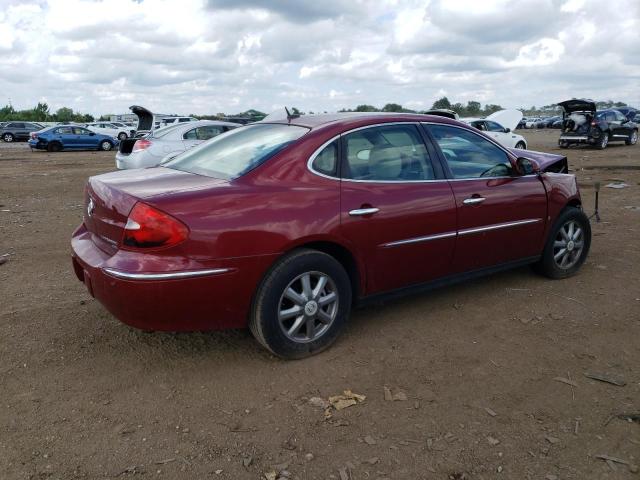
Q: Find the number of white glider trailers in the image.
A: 0